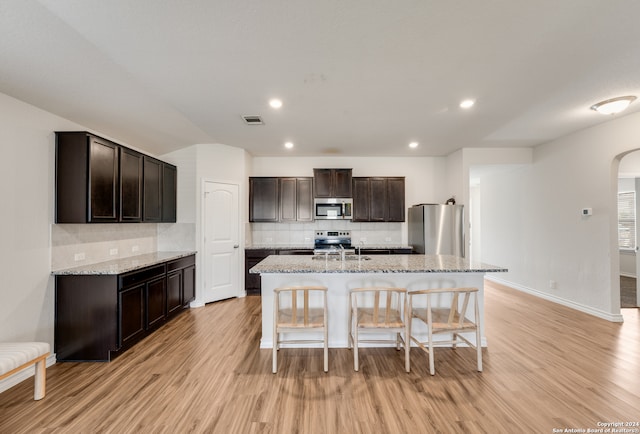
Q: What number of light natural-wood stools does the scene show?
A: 3